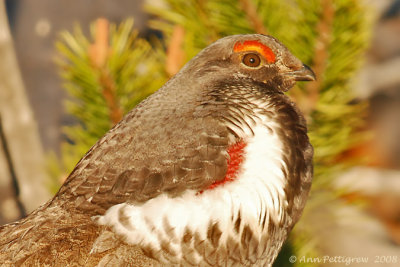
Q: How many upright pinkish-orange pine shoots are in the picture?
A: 2